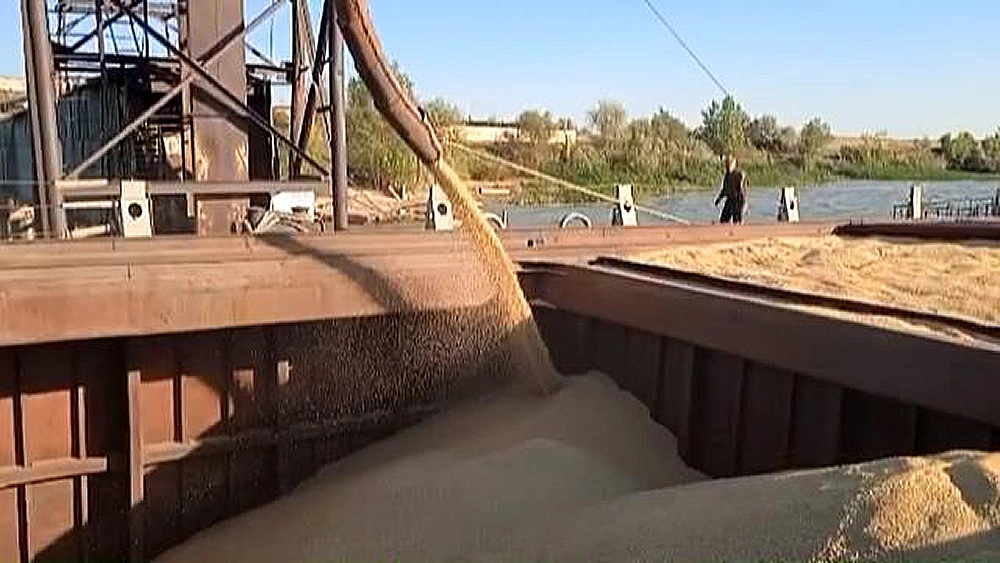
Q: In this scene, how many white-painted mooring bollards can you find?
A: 5